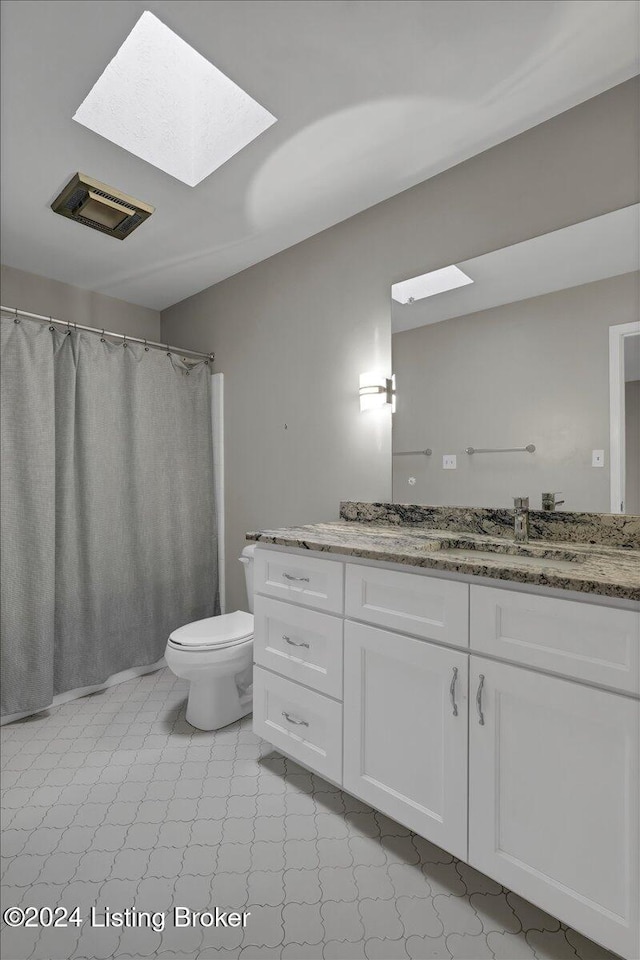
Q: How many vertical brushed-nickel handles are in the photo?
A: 2